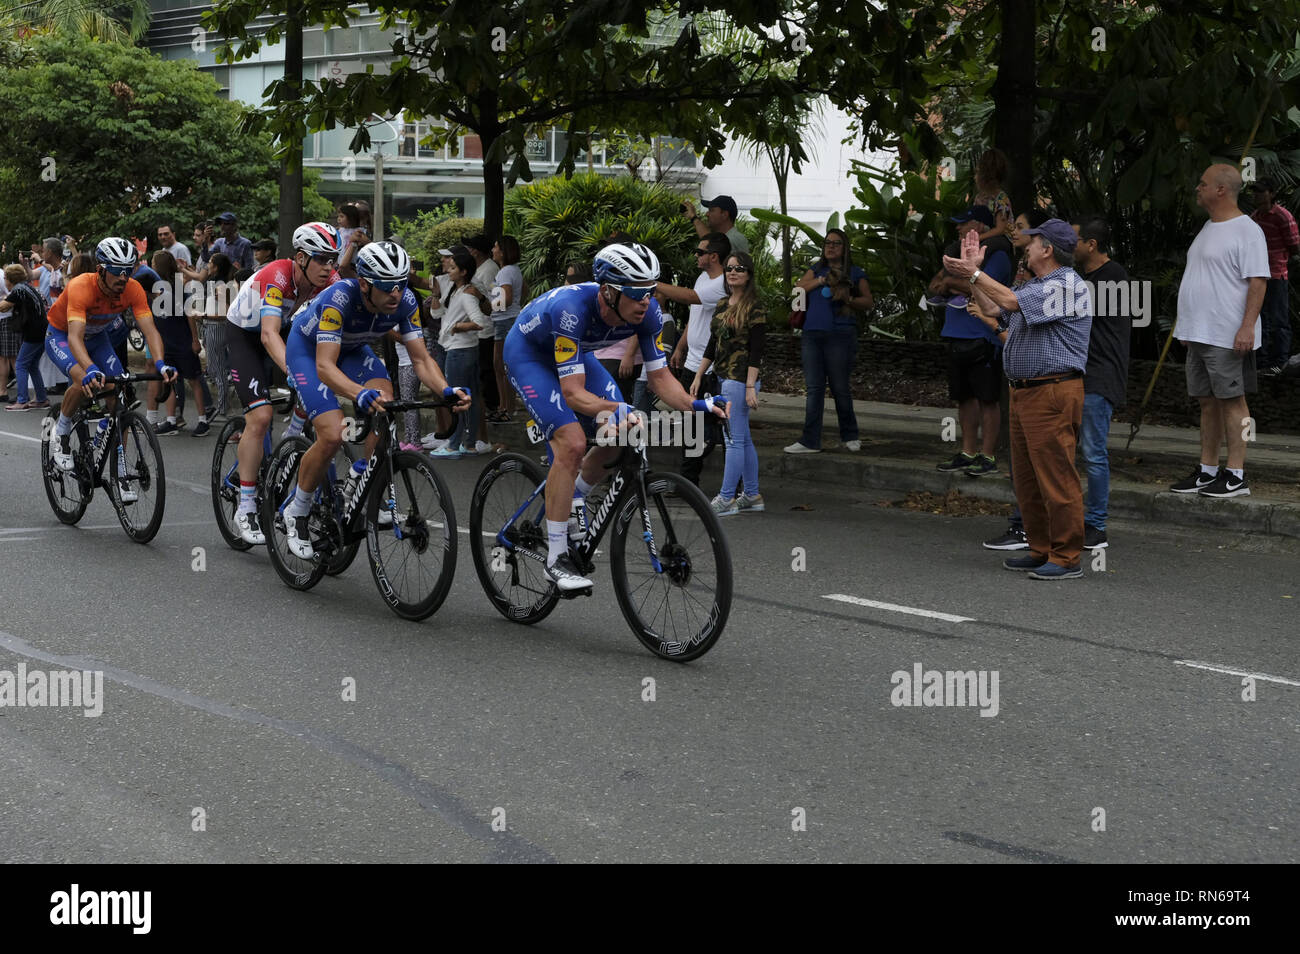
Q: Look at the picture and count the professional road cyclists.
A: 4